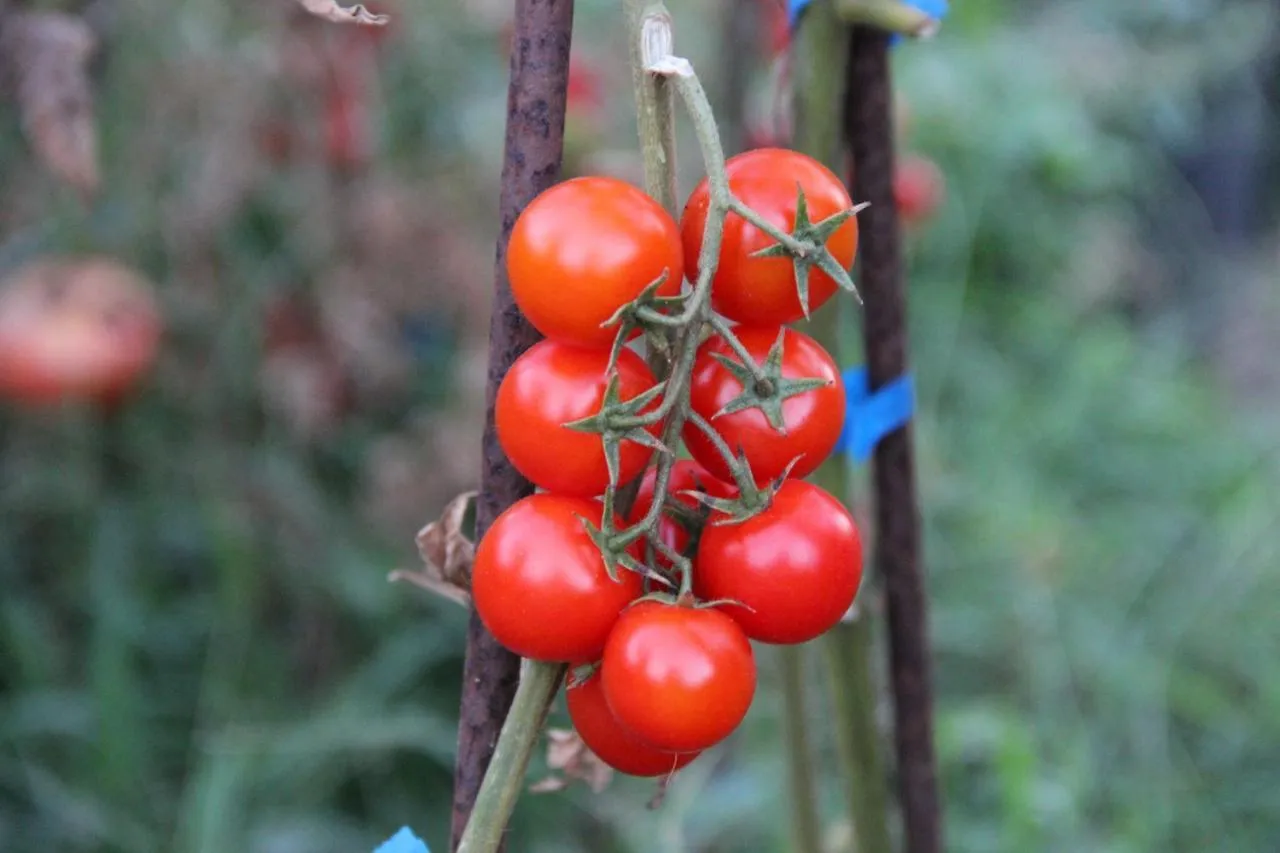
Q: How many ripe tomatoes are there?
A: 9